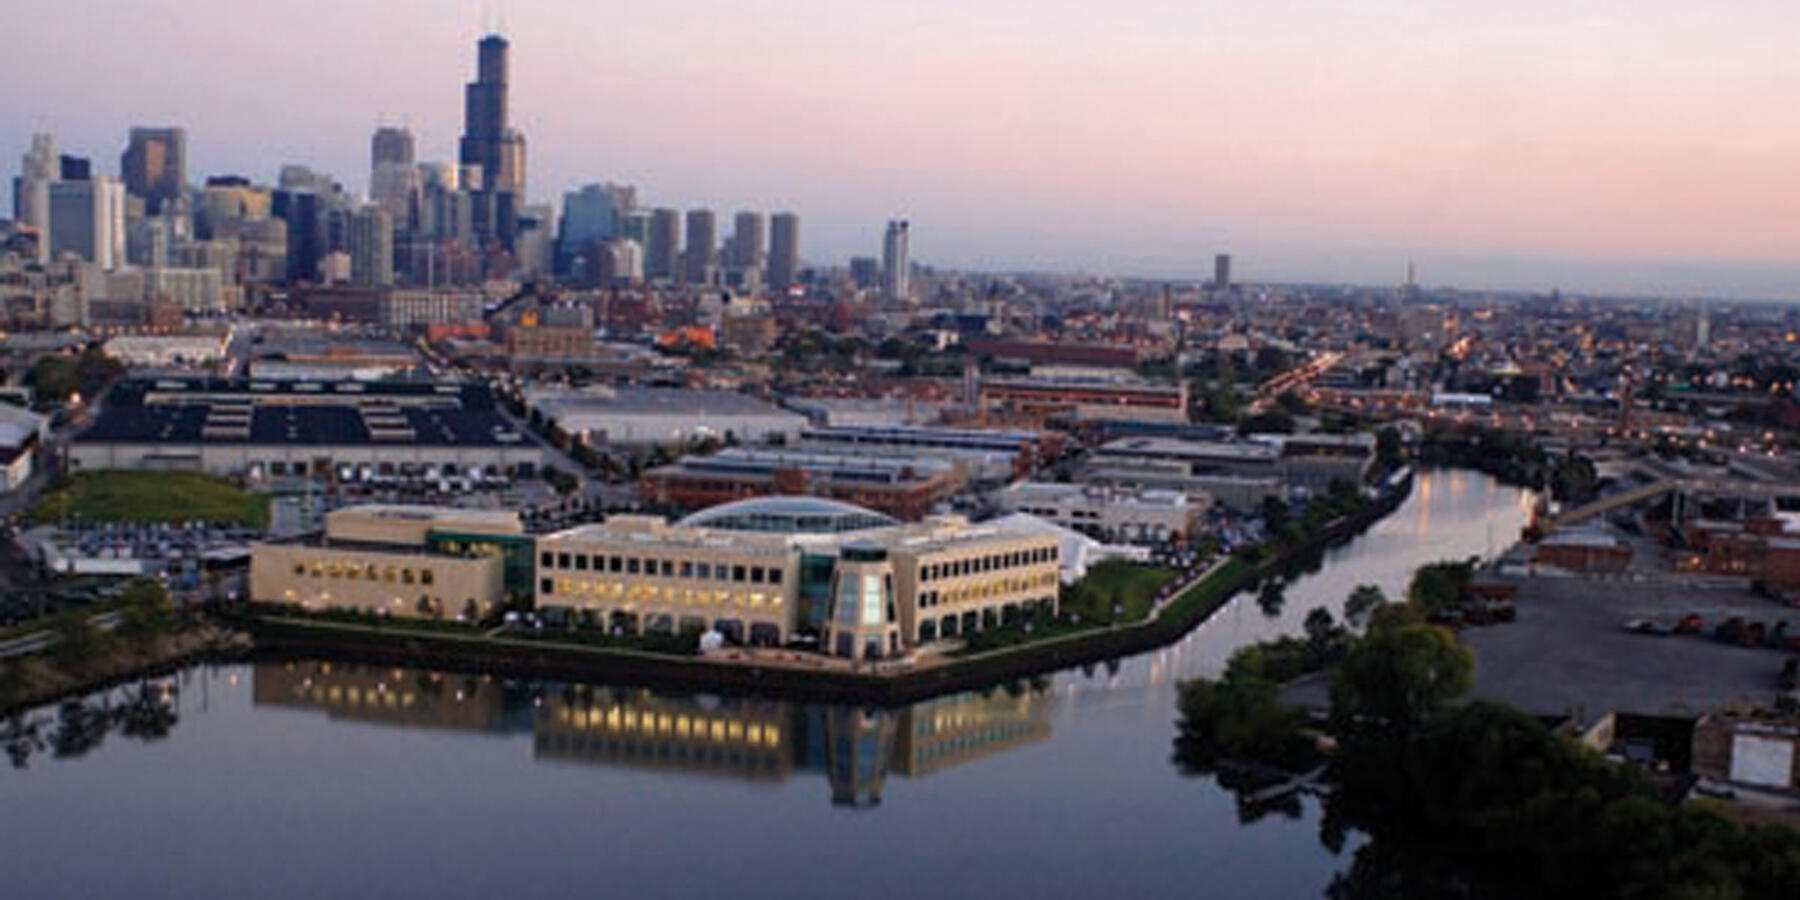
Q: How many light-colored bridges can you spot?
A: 1